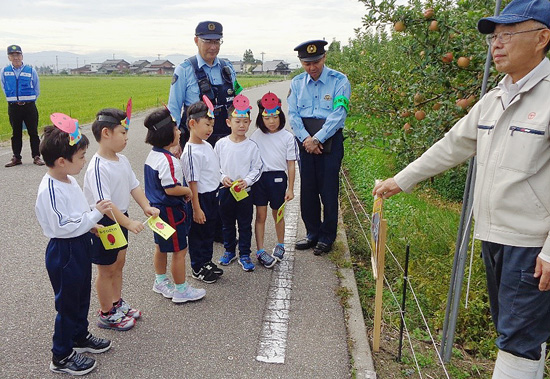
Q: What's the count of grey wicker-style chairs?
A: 0